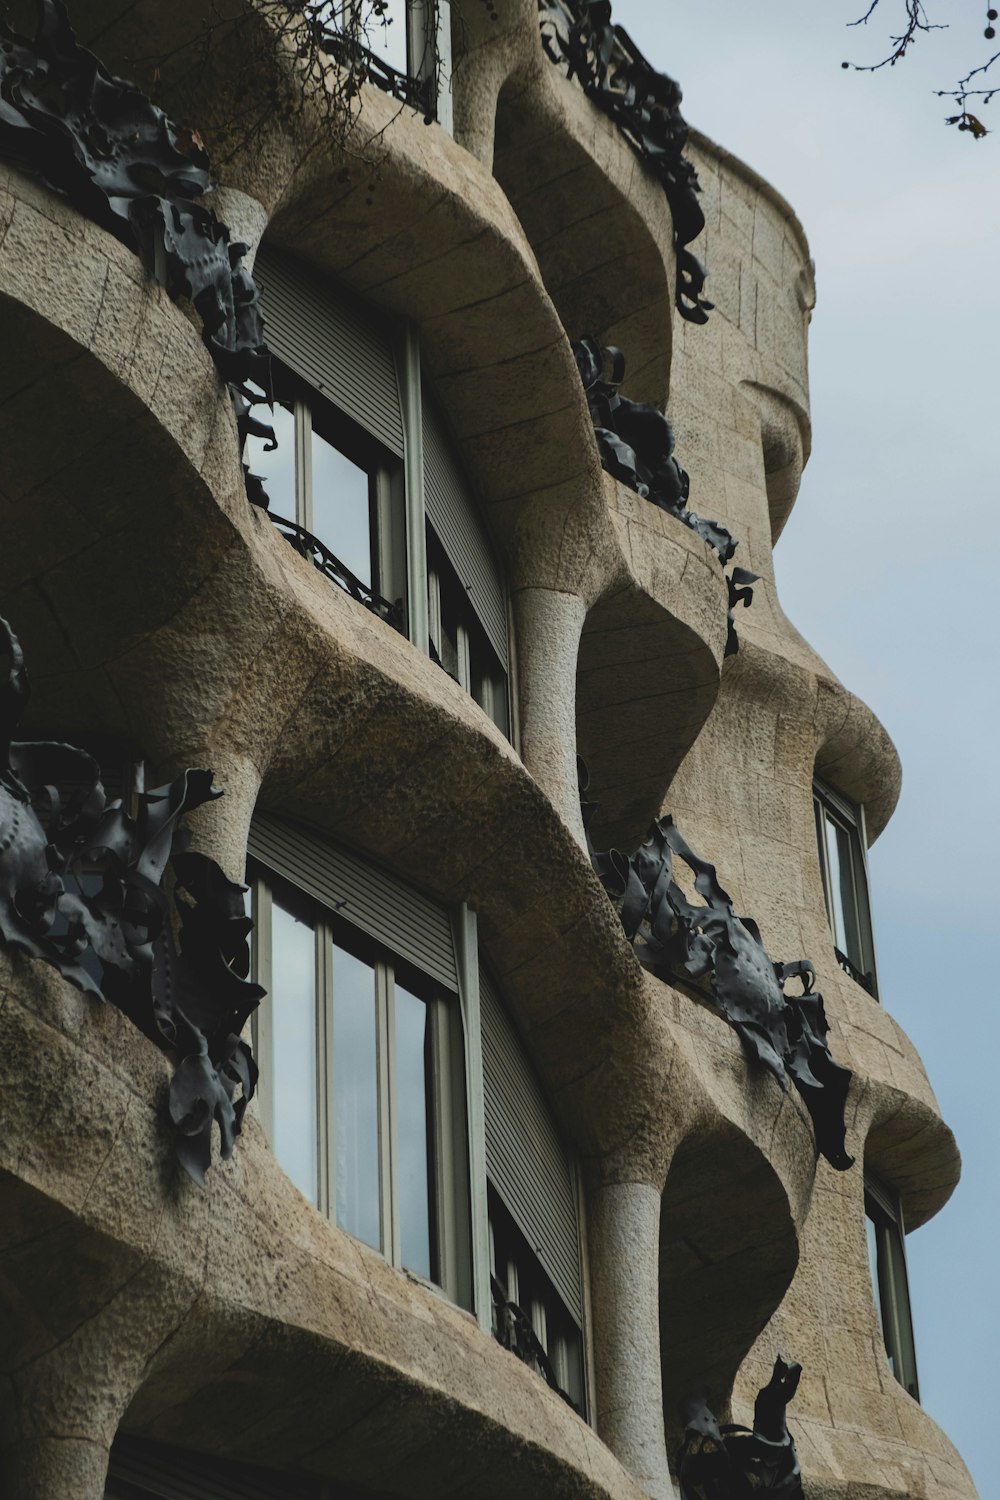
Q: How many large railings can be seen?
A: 6